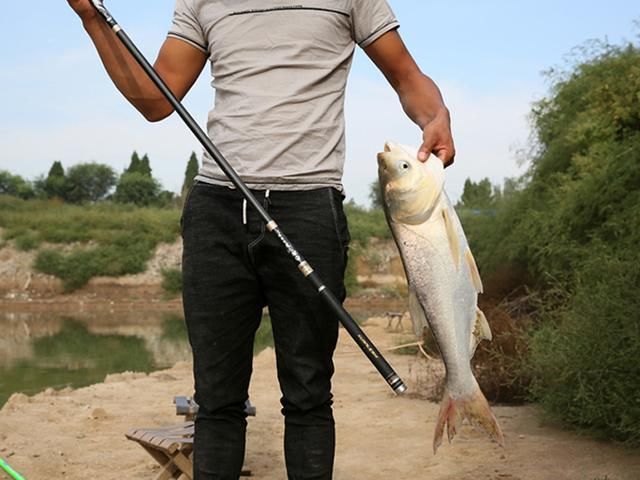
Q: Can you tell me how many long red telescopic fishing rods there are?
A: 0